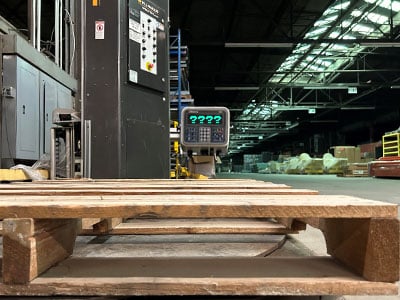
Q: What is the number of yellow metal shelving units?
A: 1